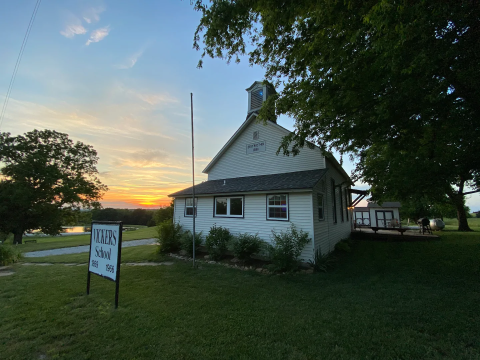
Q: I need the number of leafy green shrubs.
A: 5